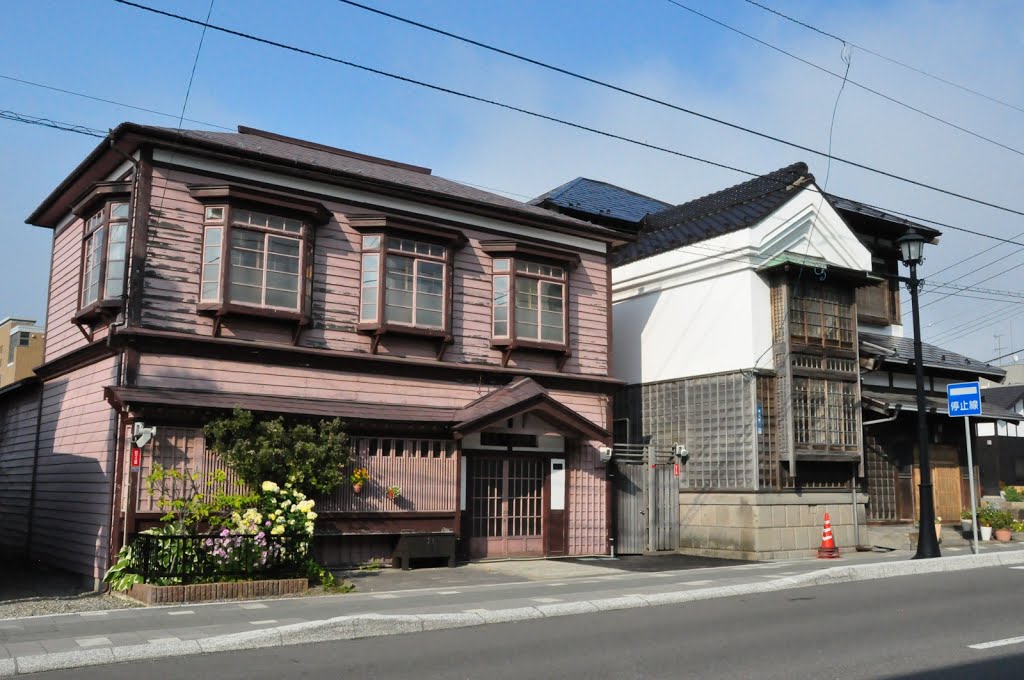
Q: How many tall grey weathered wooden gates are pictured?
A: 1